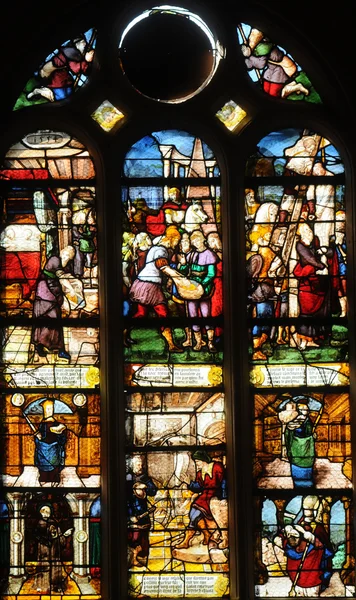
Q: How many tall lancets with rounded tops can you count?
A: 3